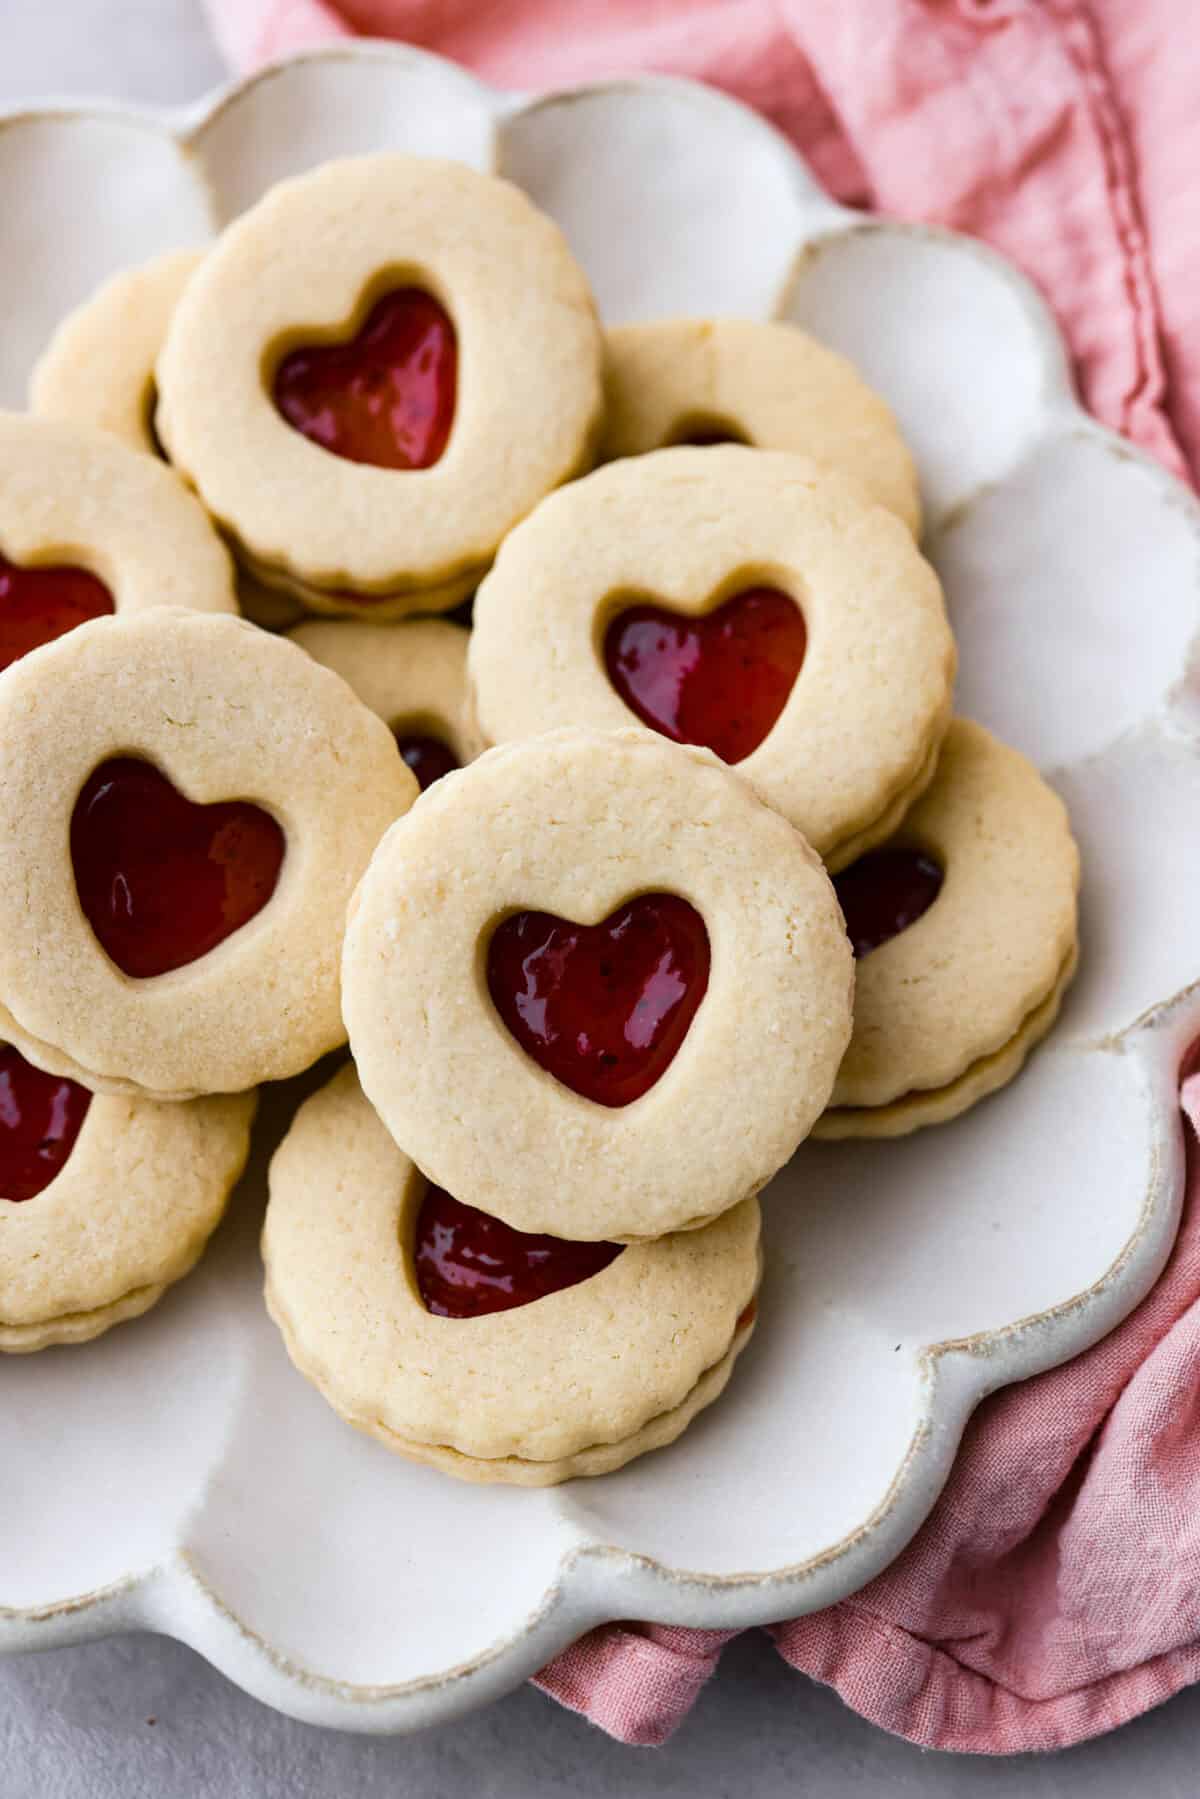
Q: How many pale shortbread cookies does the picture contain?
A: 11